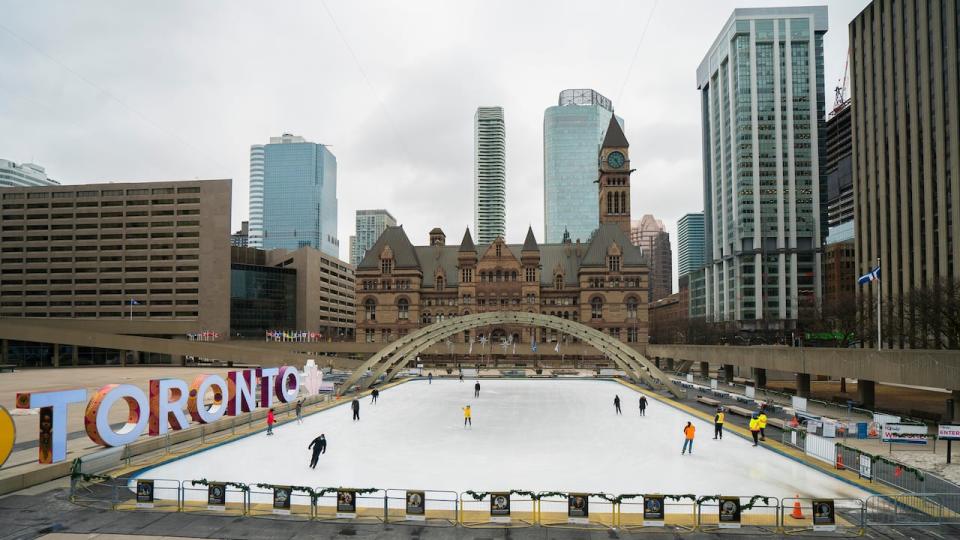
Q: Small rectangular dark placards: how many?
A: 10